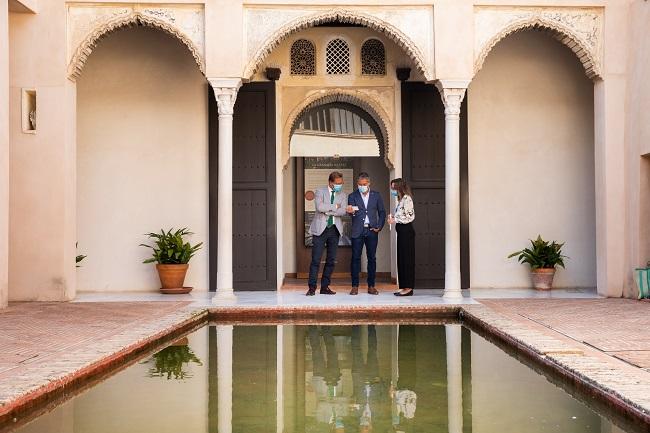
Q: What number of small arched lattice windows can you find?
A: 3